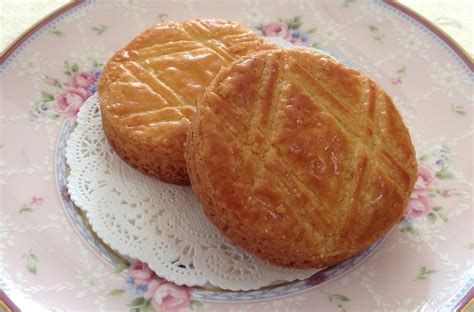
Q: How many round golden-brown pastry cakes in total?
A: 2